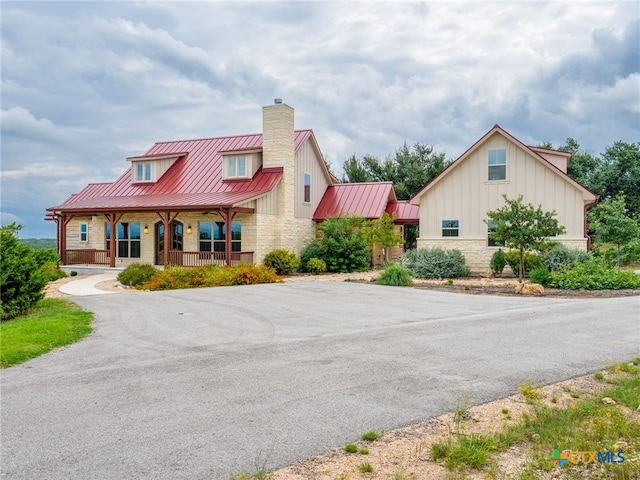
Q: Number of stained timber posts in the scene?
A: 4